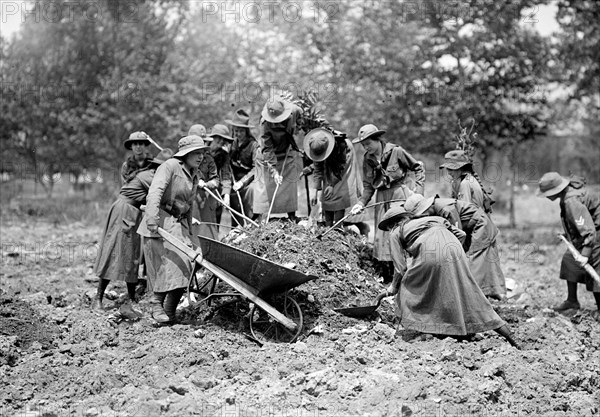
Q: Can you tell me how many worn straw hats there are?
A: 13